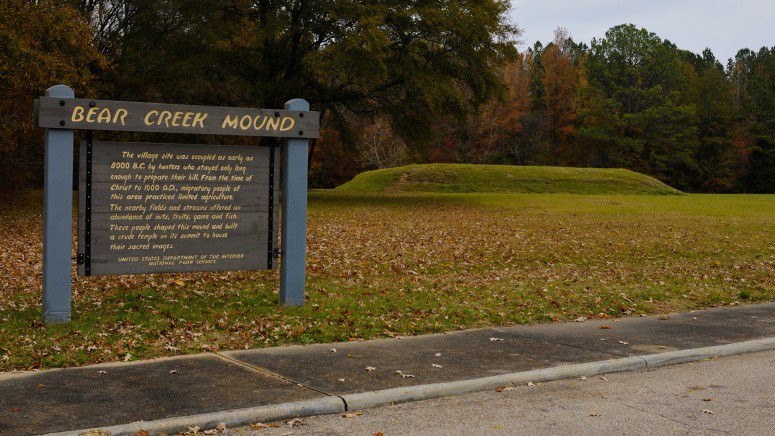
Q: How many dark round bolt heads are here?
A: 6